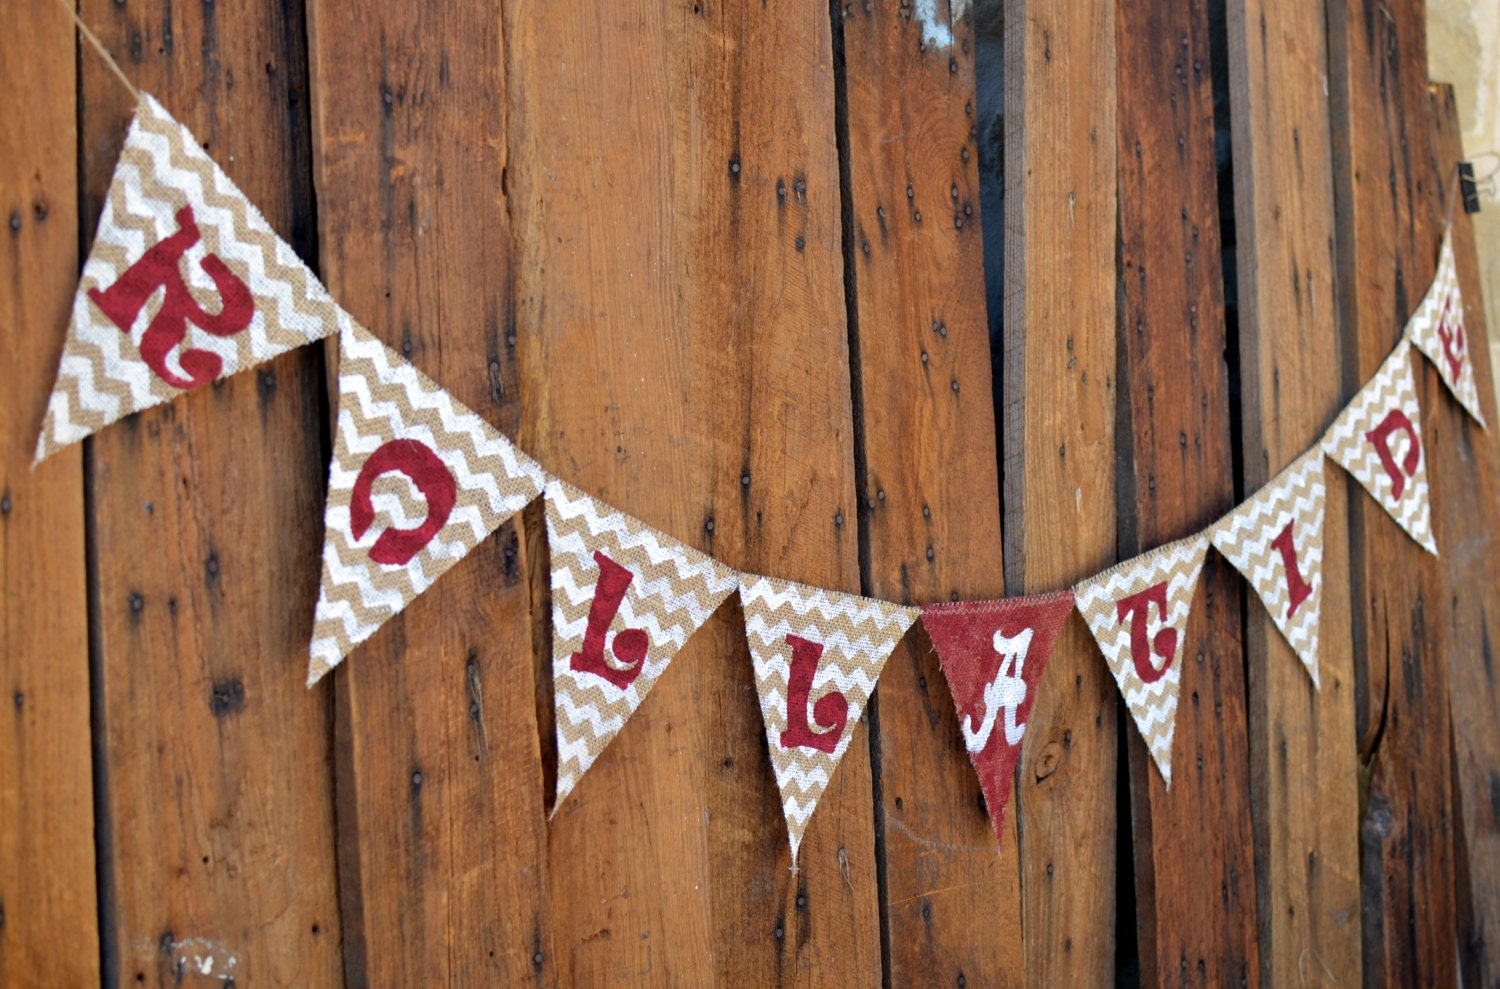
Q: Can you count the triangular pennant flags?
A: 9